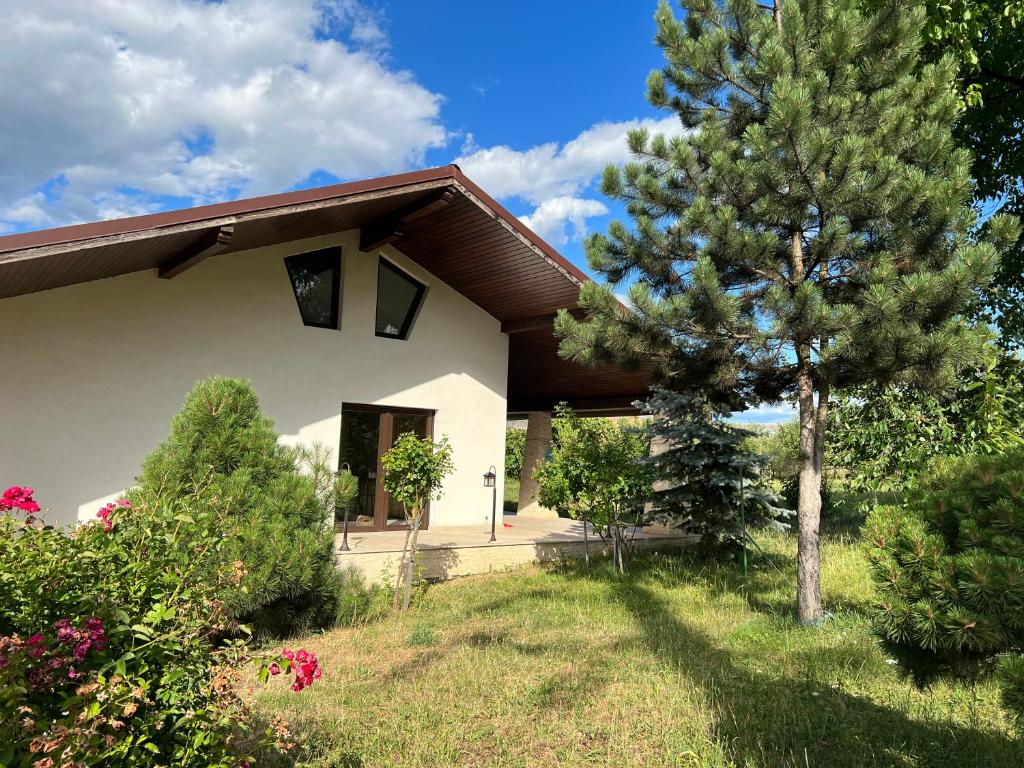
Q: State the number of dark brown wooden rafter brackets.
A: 3